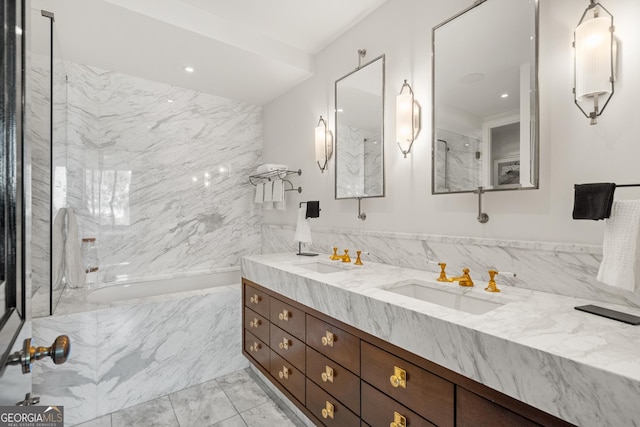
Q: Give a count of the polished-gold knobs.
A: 11